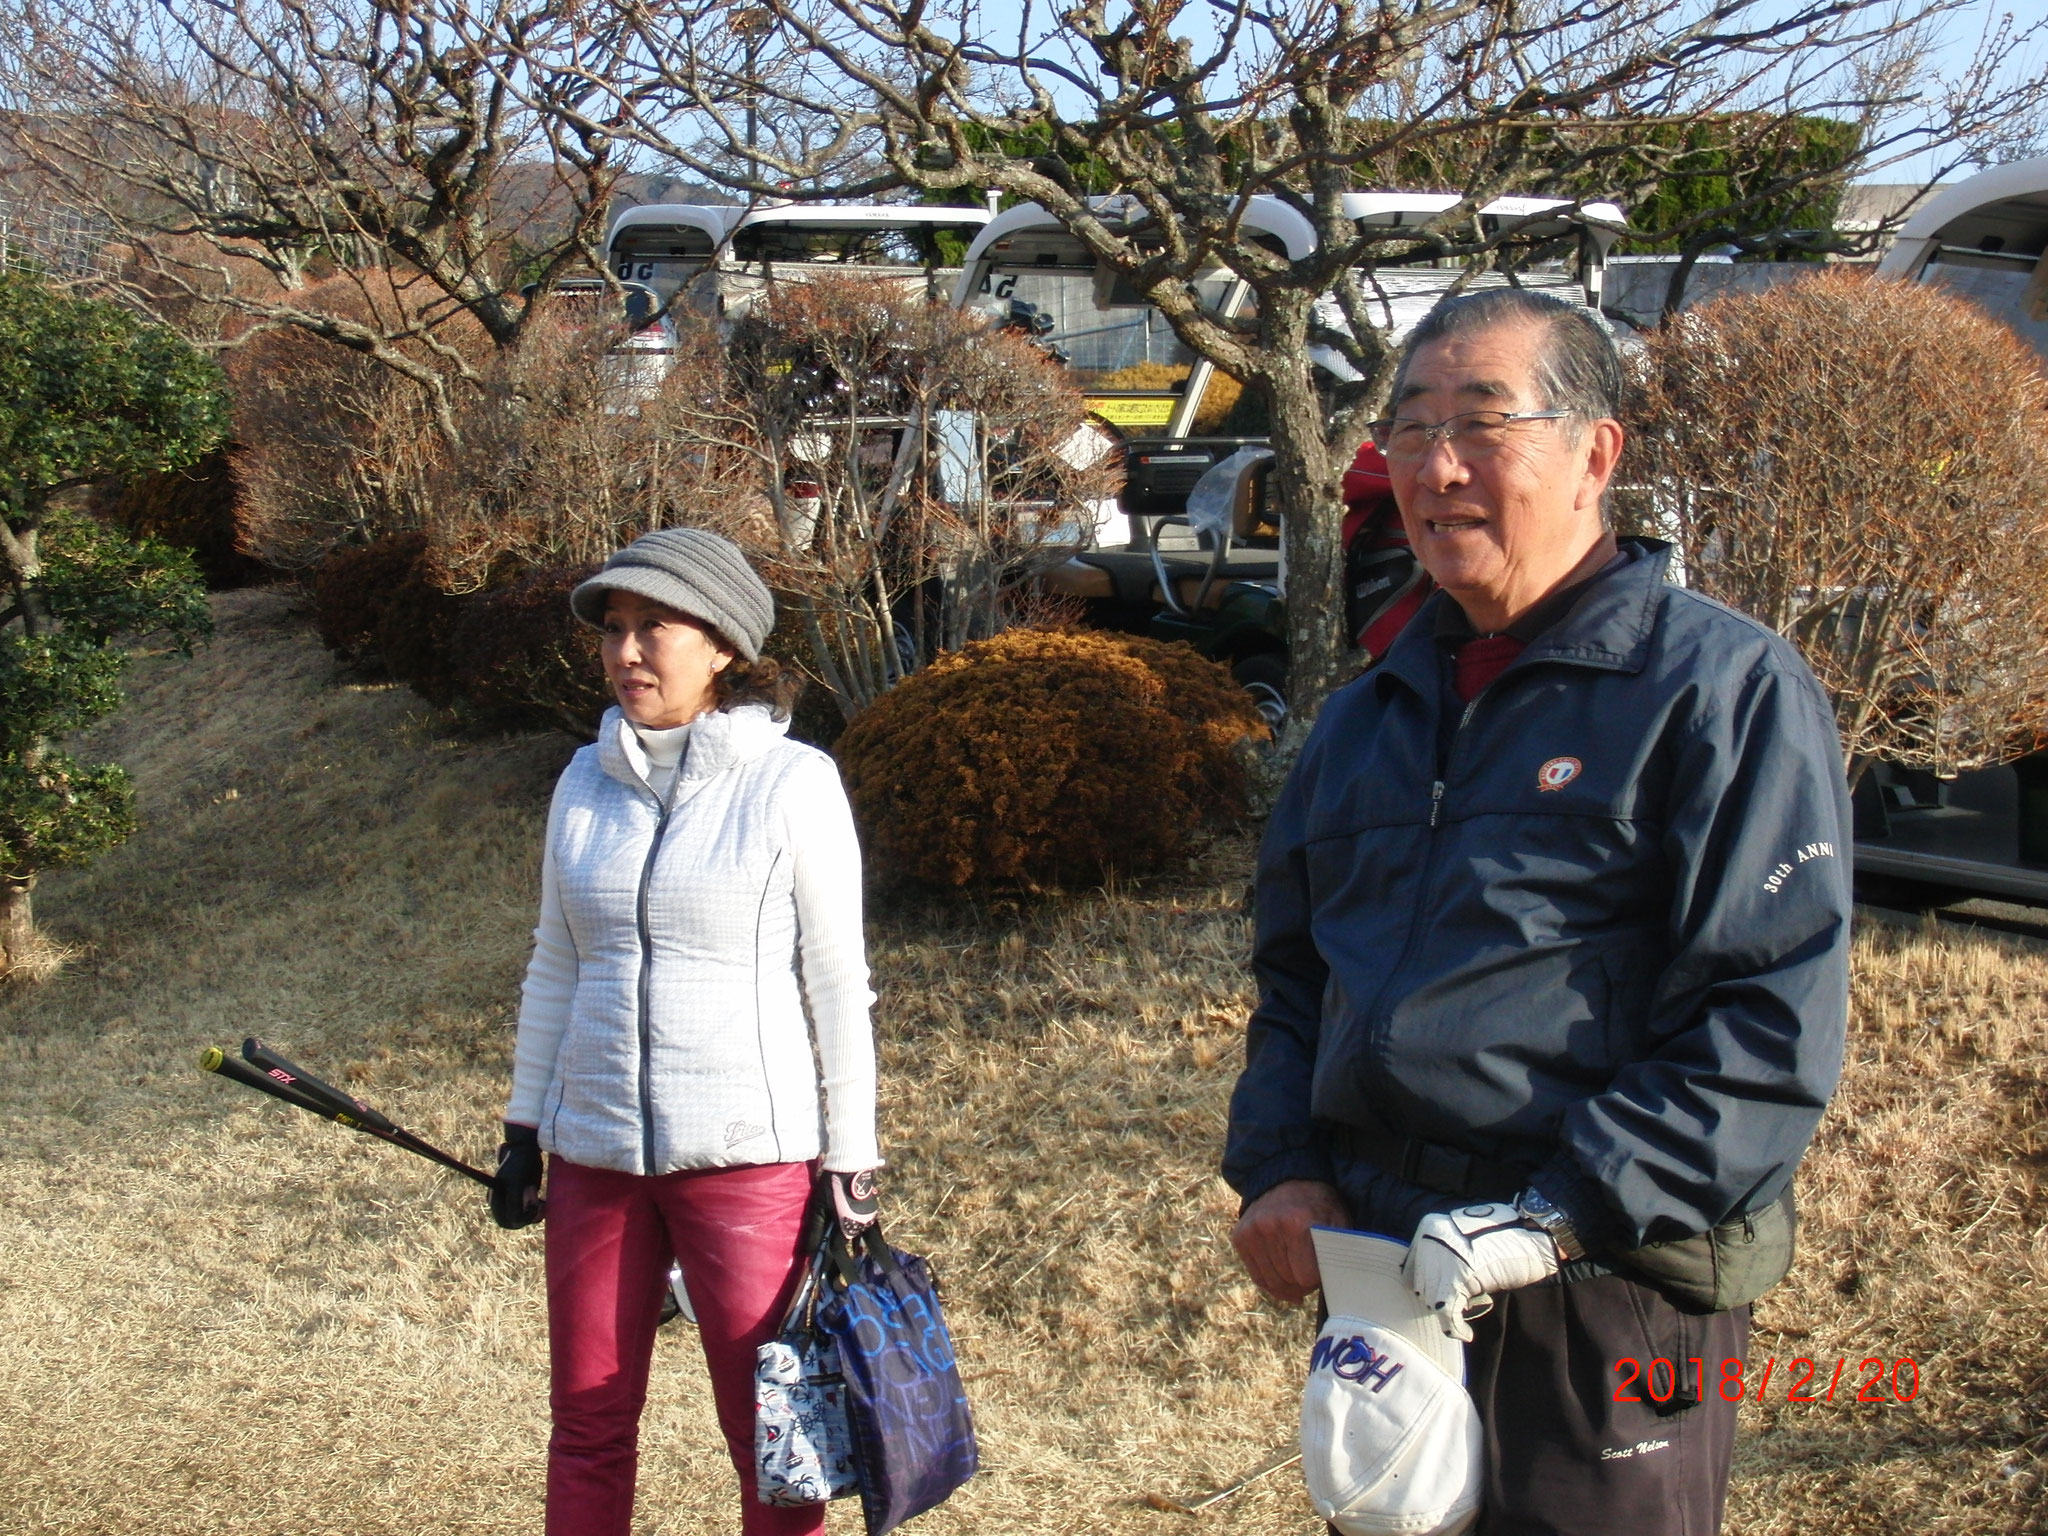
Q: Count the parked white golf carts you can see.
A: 3